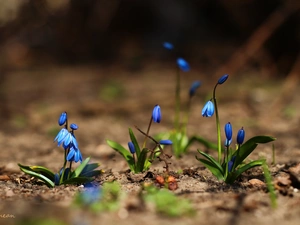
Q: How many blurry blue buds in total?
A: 3